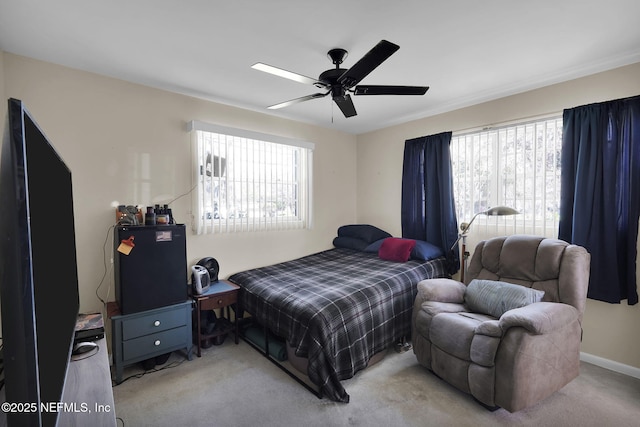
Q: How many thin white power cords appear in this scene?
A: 1